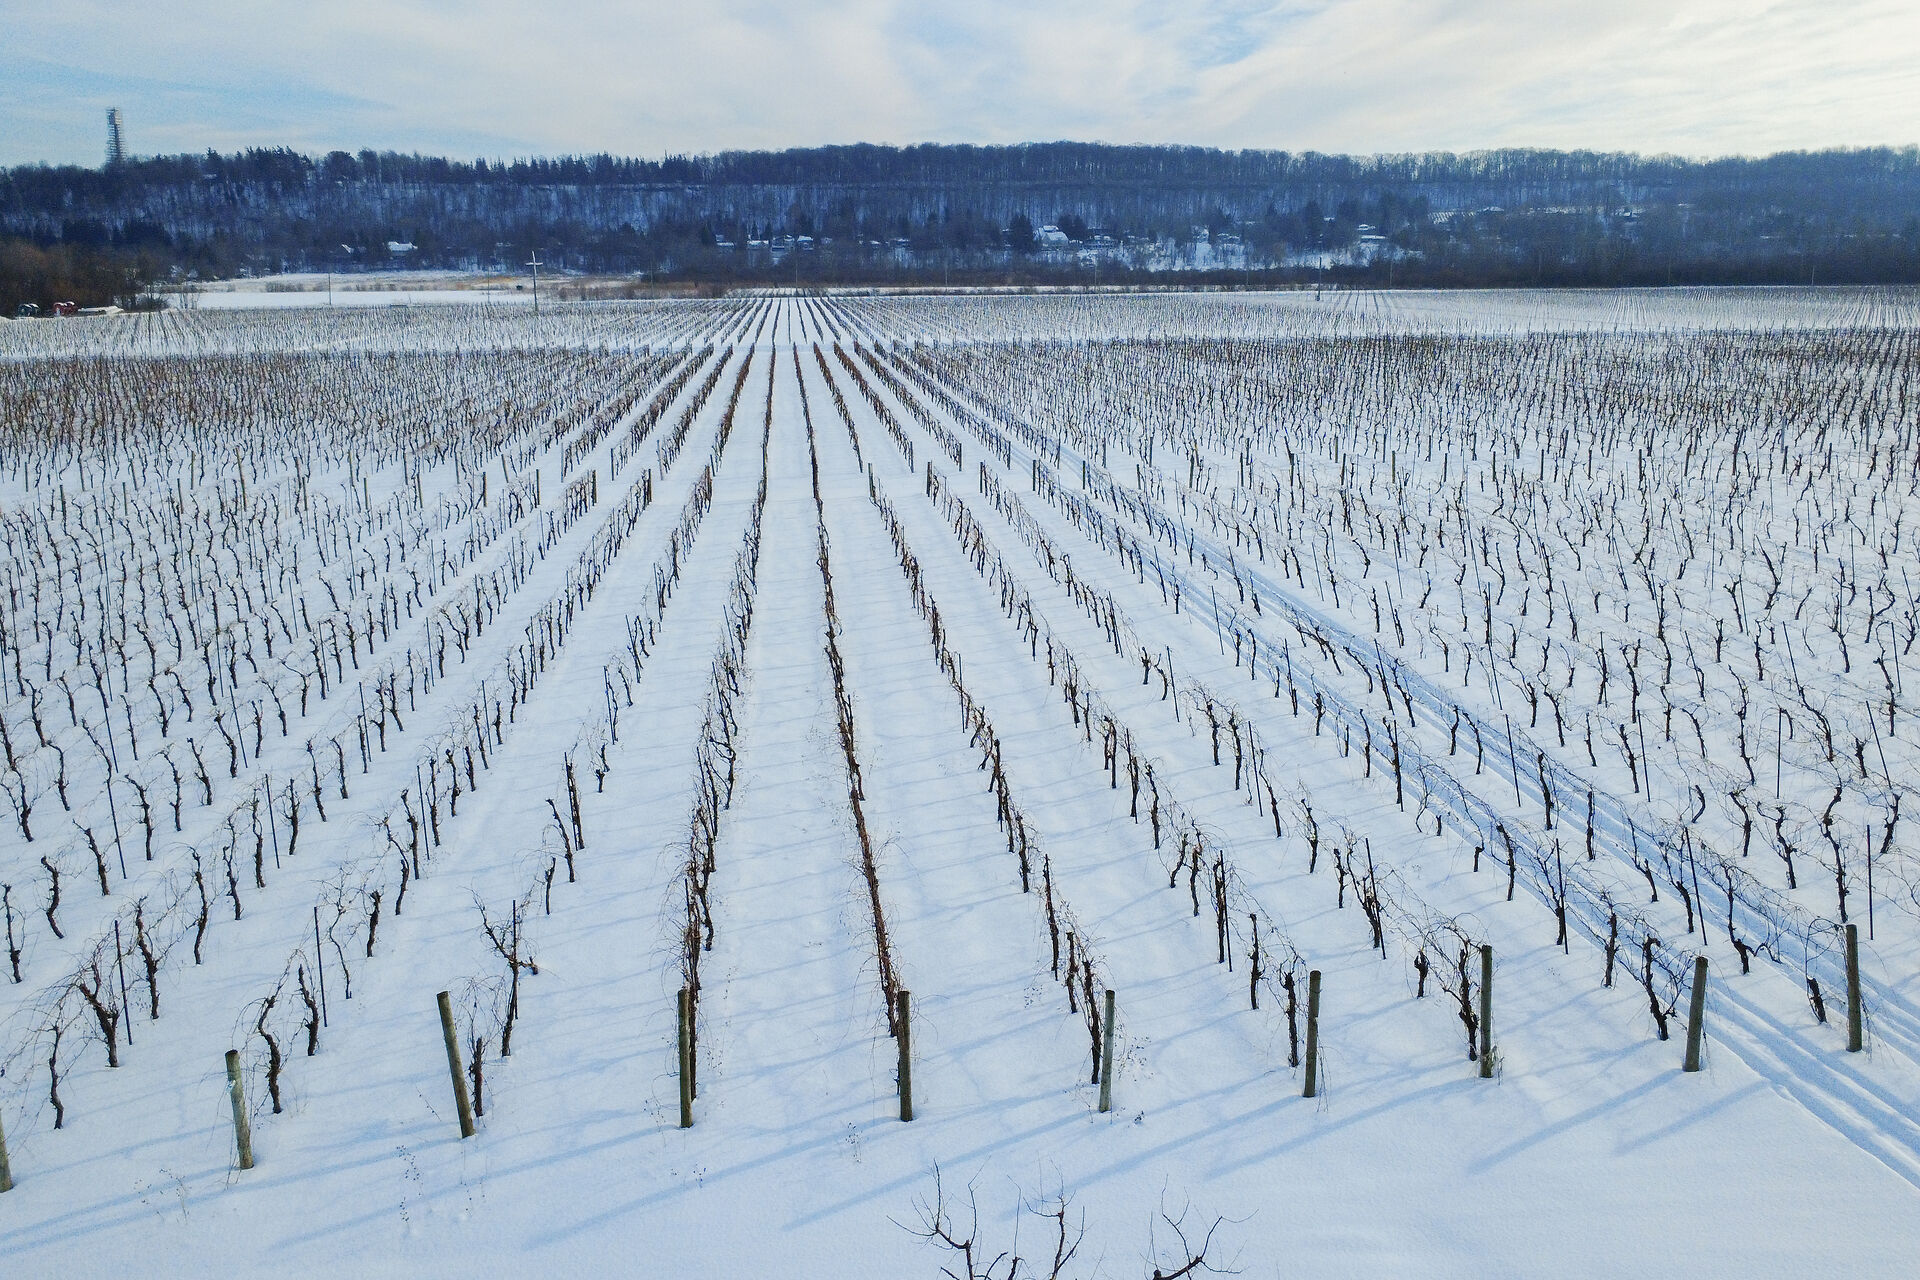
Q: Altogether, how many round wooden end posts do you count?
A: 10